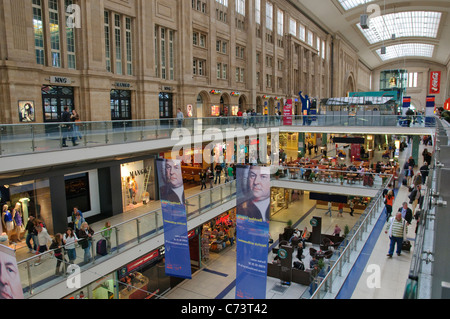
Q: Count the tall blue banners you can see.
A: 2